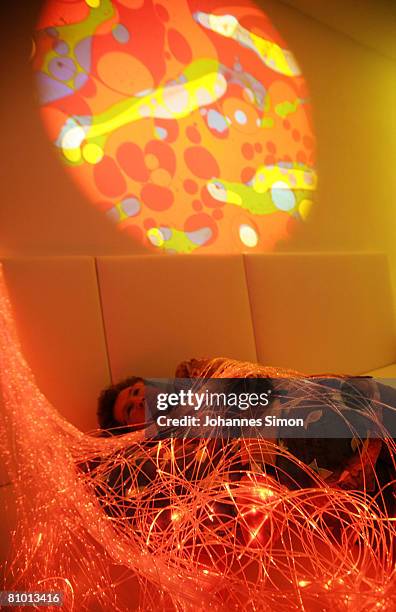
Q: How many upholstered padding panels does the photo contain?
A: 3